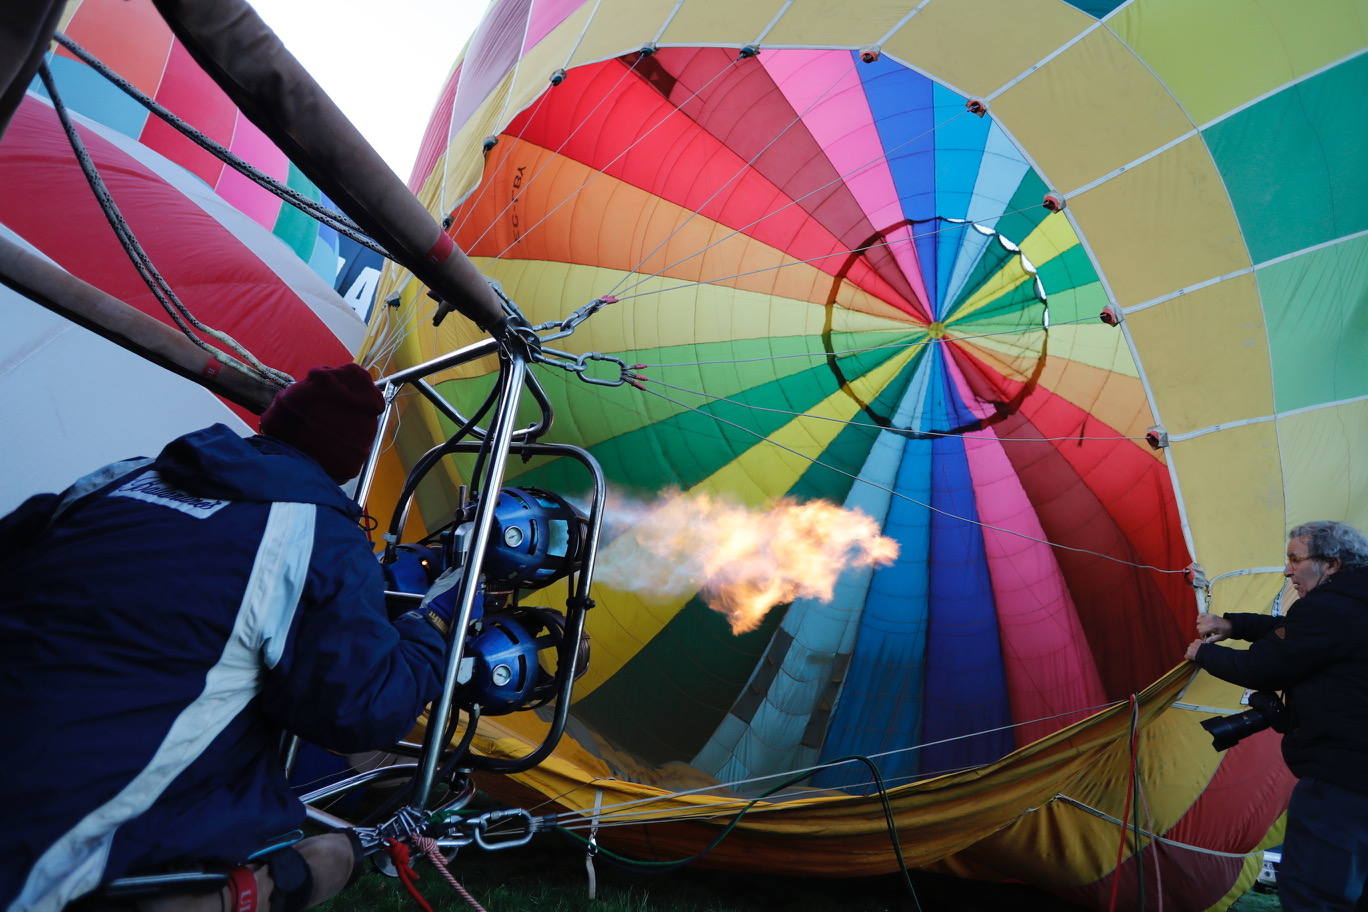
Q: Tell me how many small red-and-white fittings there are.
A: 6